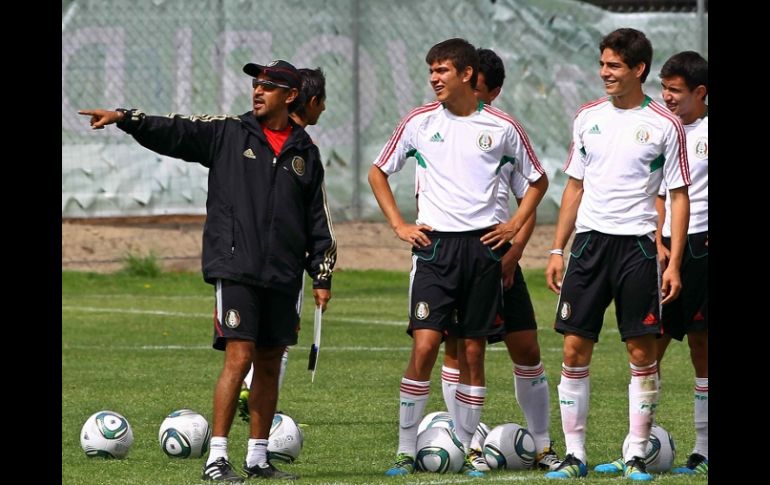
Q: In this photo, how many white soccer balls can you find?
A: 8